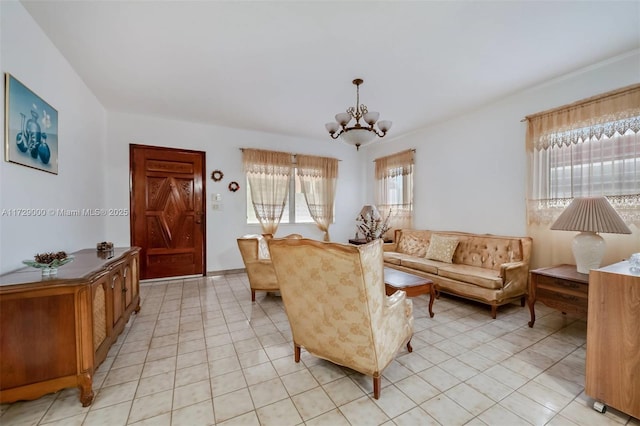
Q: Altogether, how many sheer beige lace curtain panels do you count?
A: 4